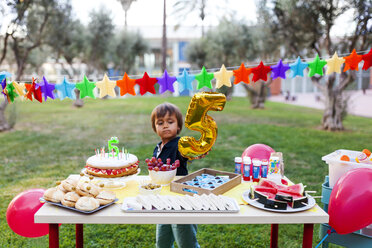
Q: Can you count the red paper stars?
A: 4